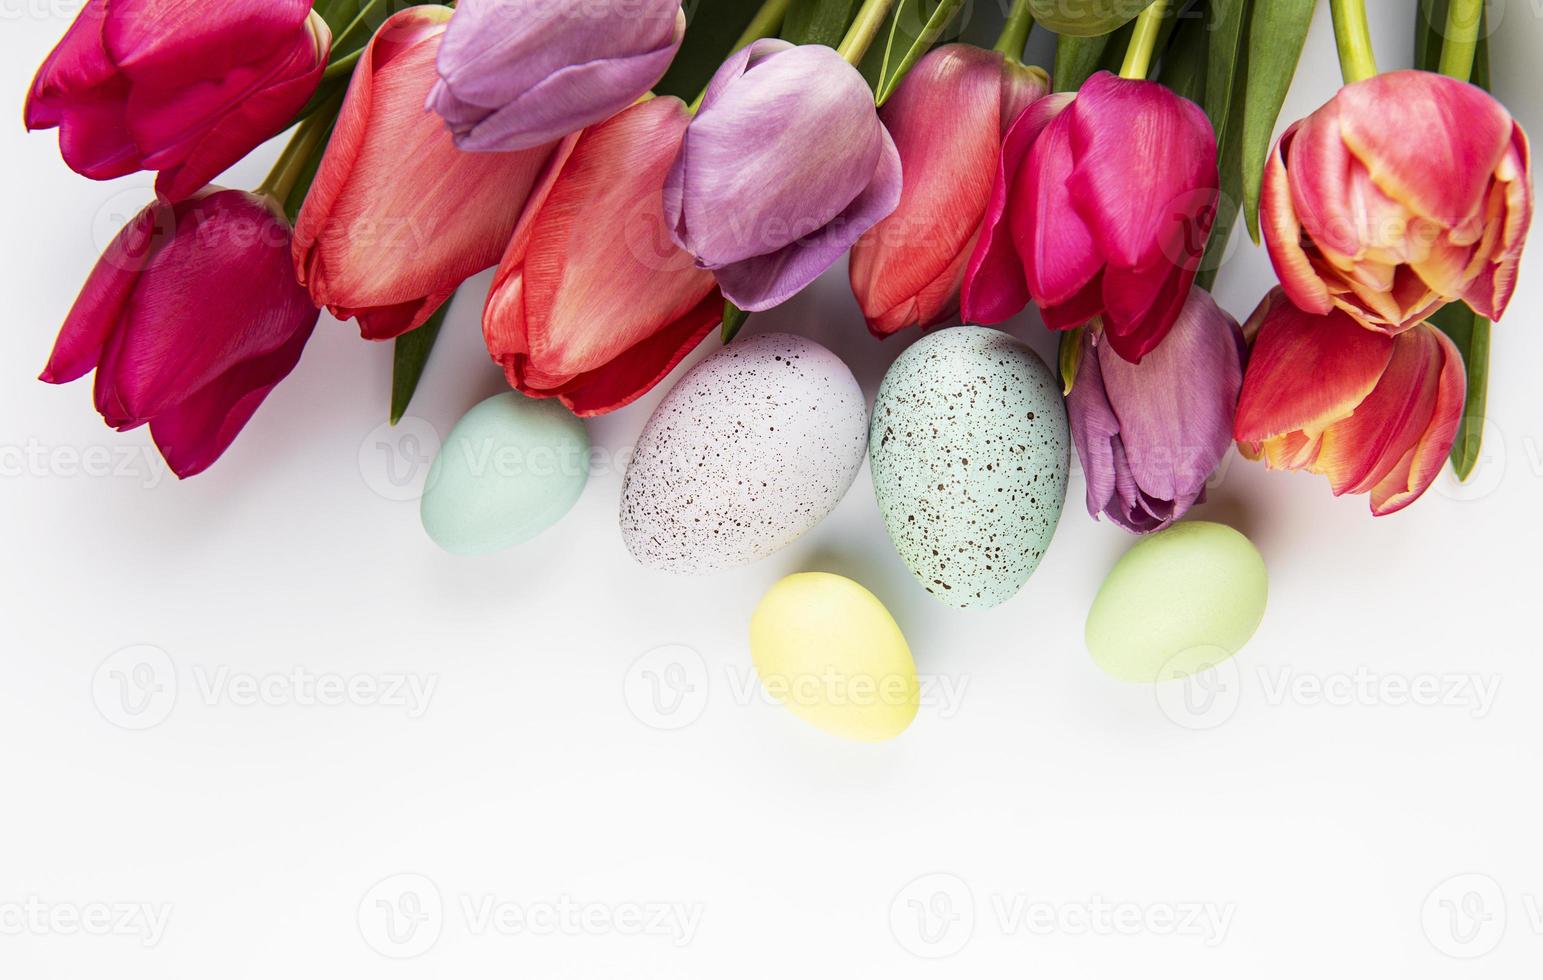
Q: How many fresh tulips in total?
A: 11